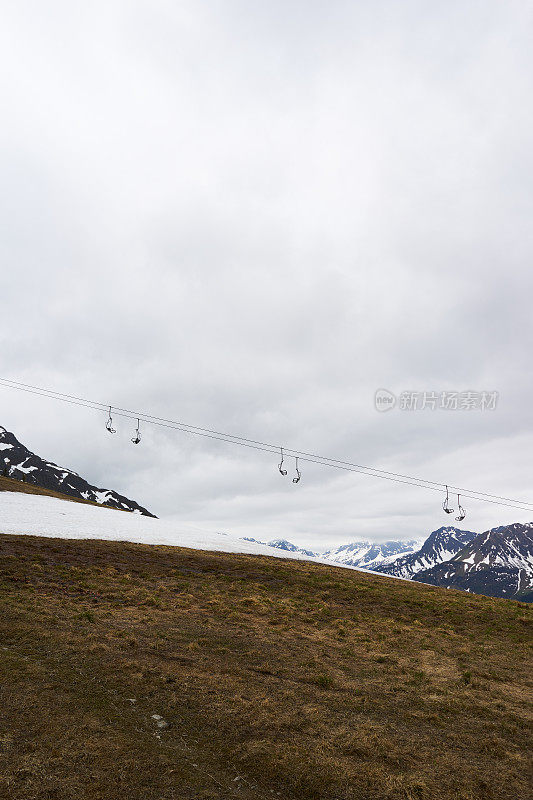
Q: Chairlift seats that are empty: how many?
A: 6